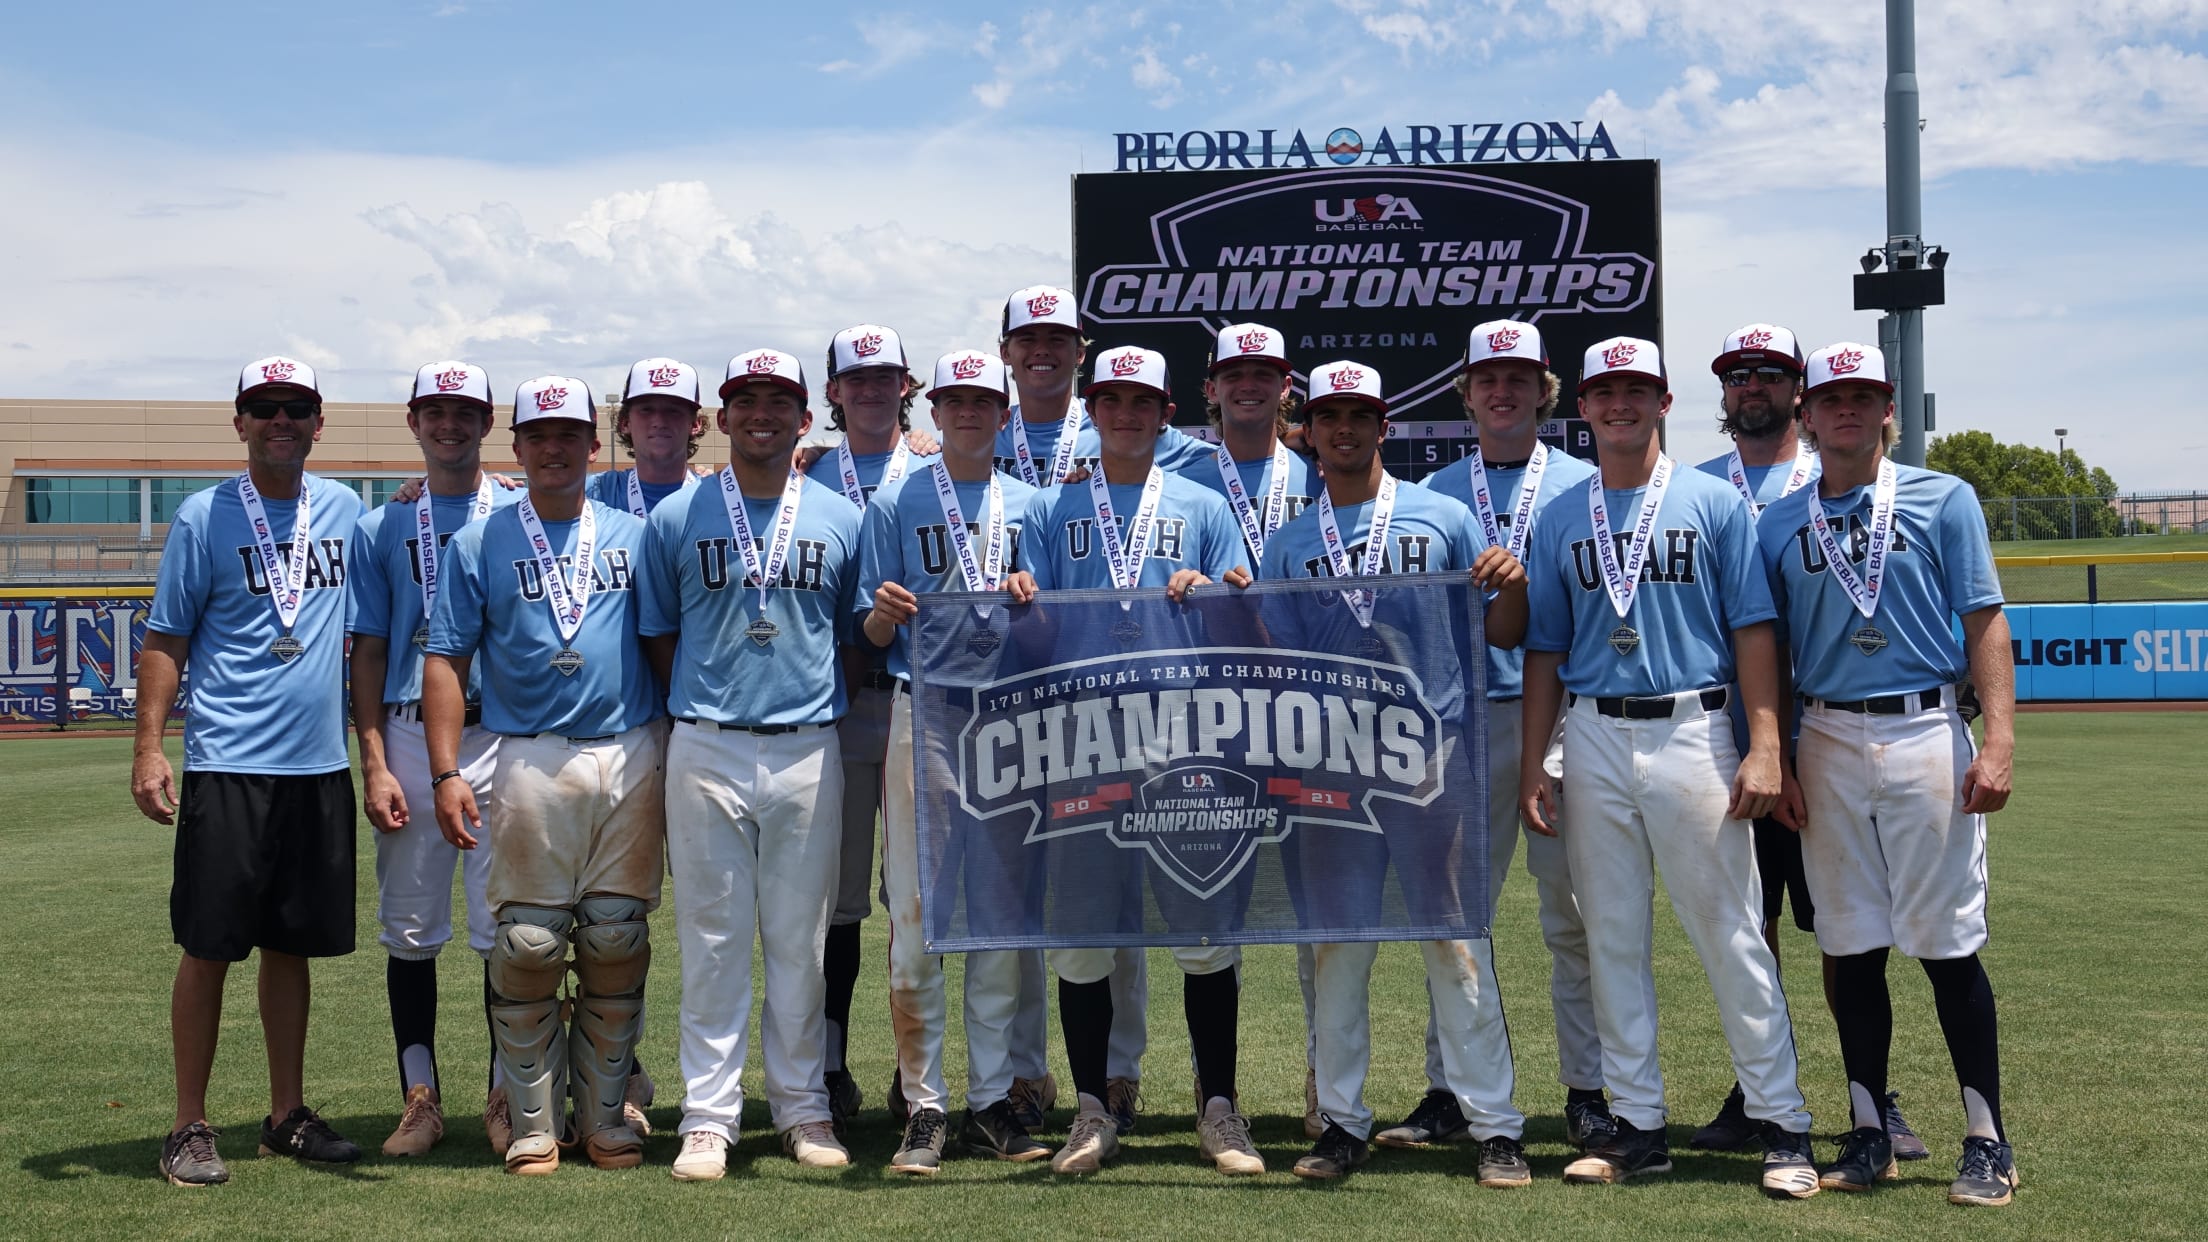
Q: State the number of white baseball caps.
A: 15